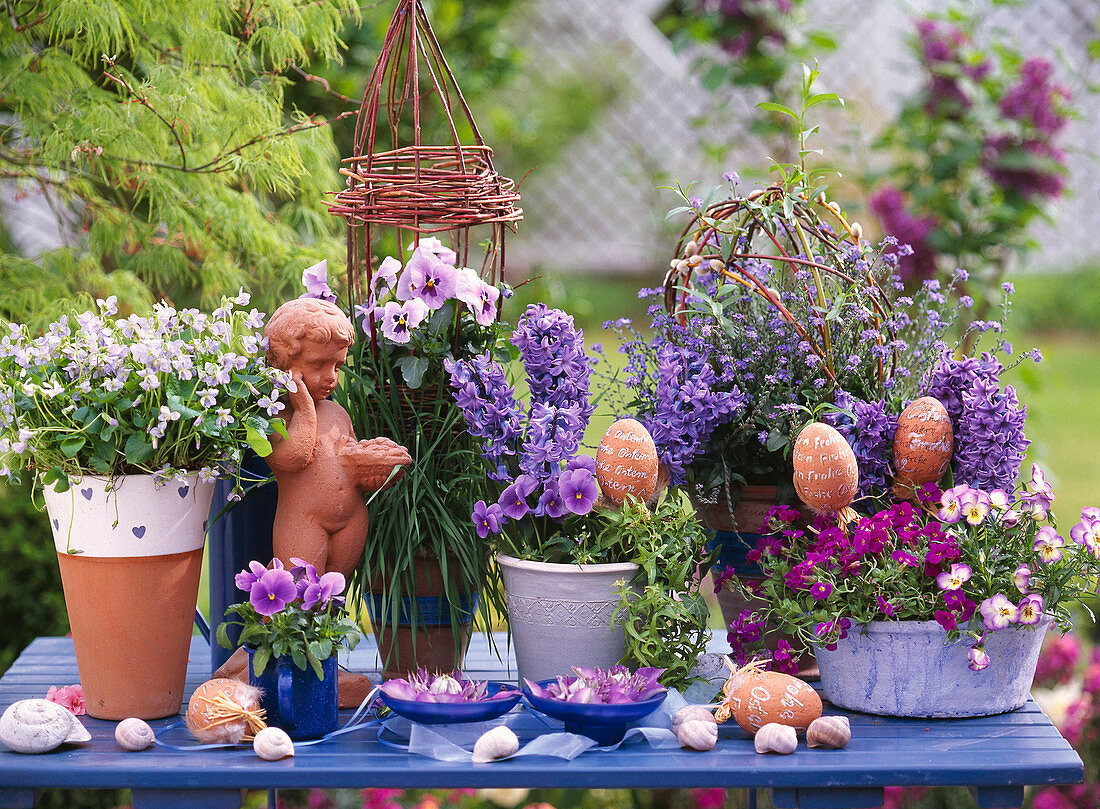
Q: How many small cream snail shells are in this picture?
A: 7